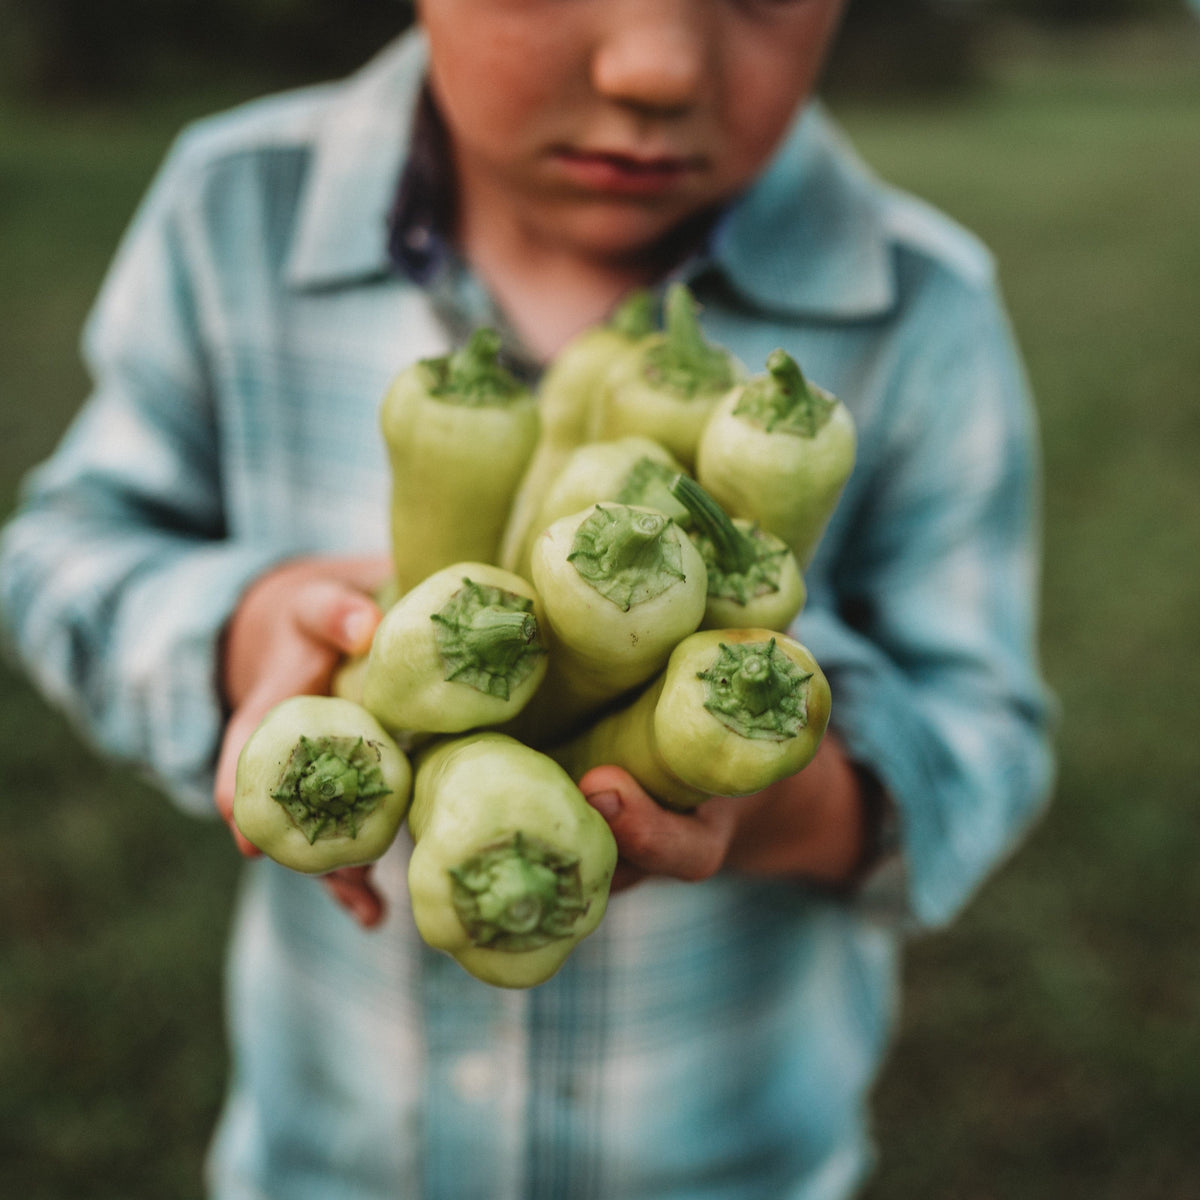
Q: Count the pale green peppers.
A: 11